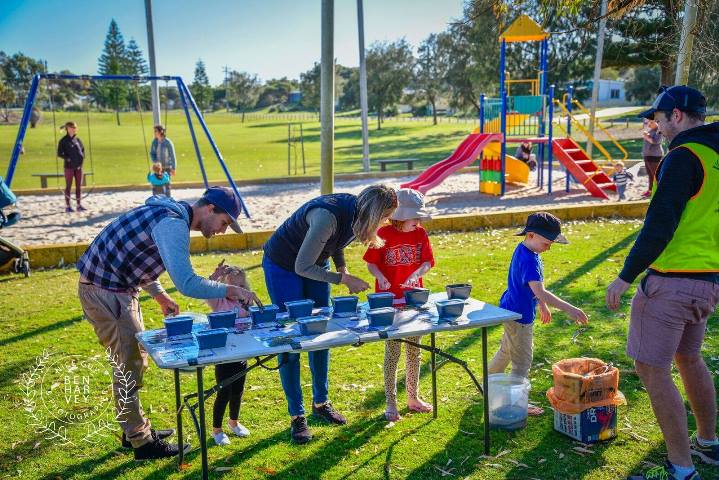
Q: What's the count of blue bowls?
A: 12